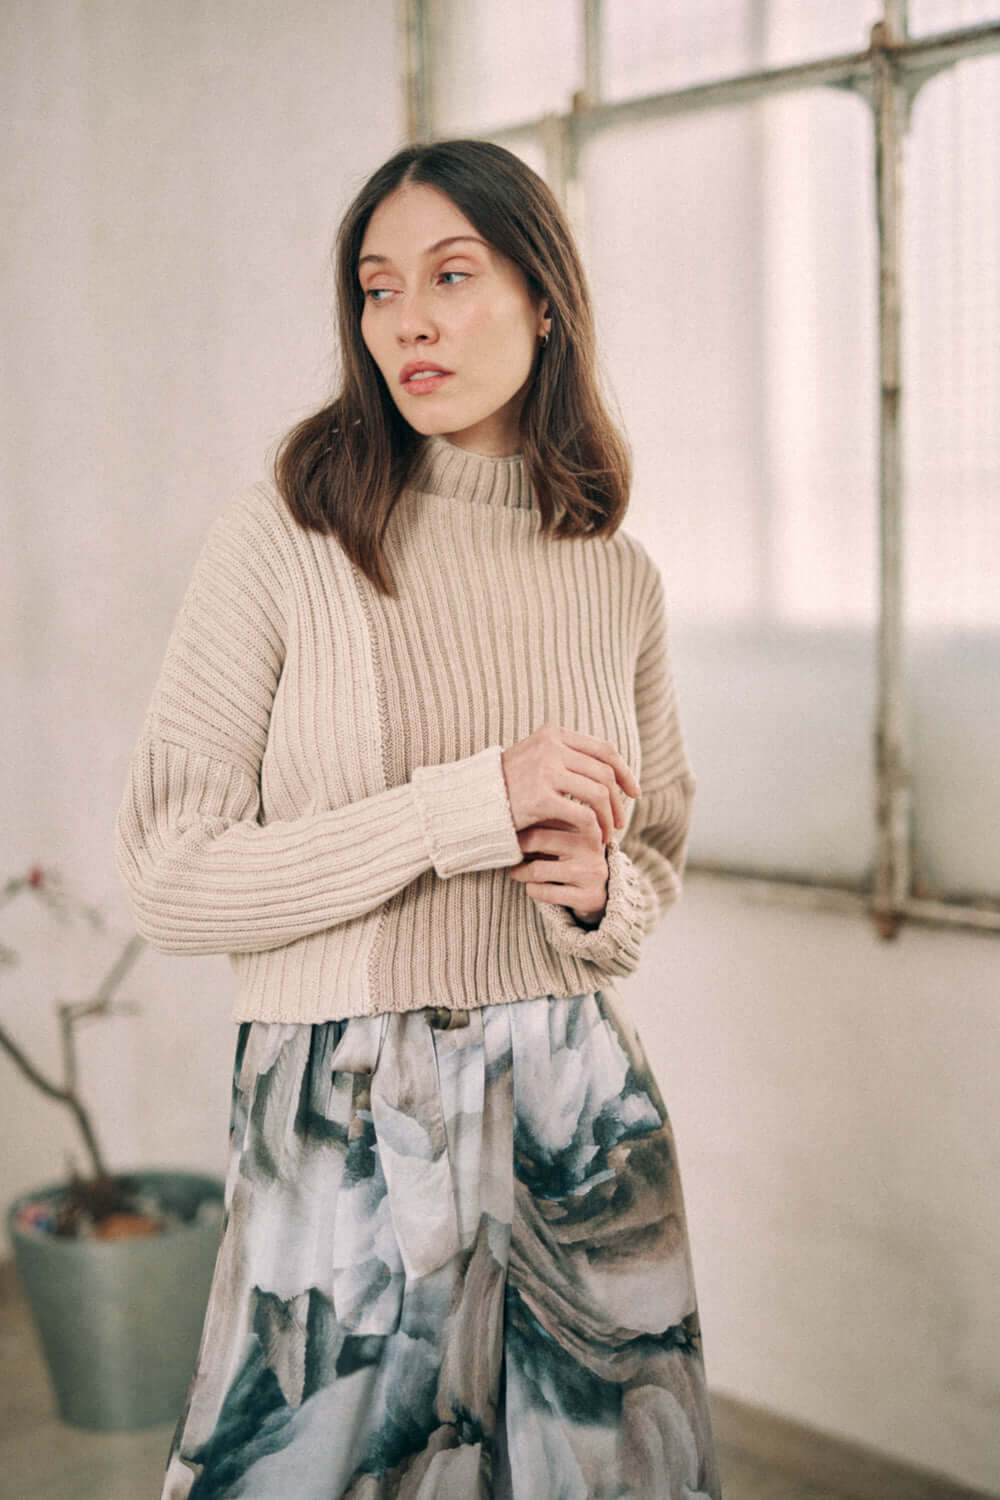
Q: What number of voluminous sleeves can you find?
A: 2